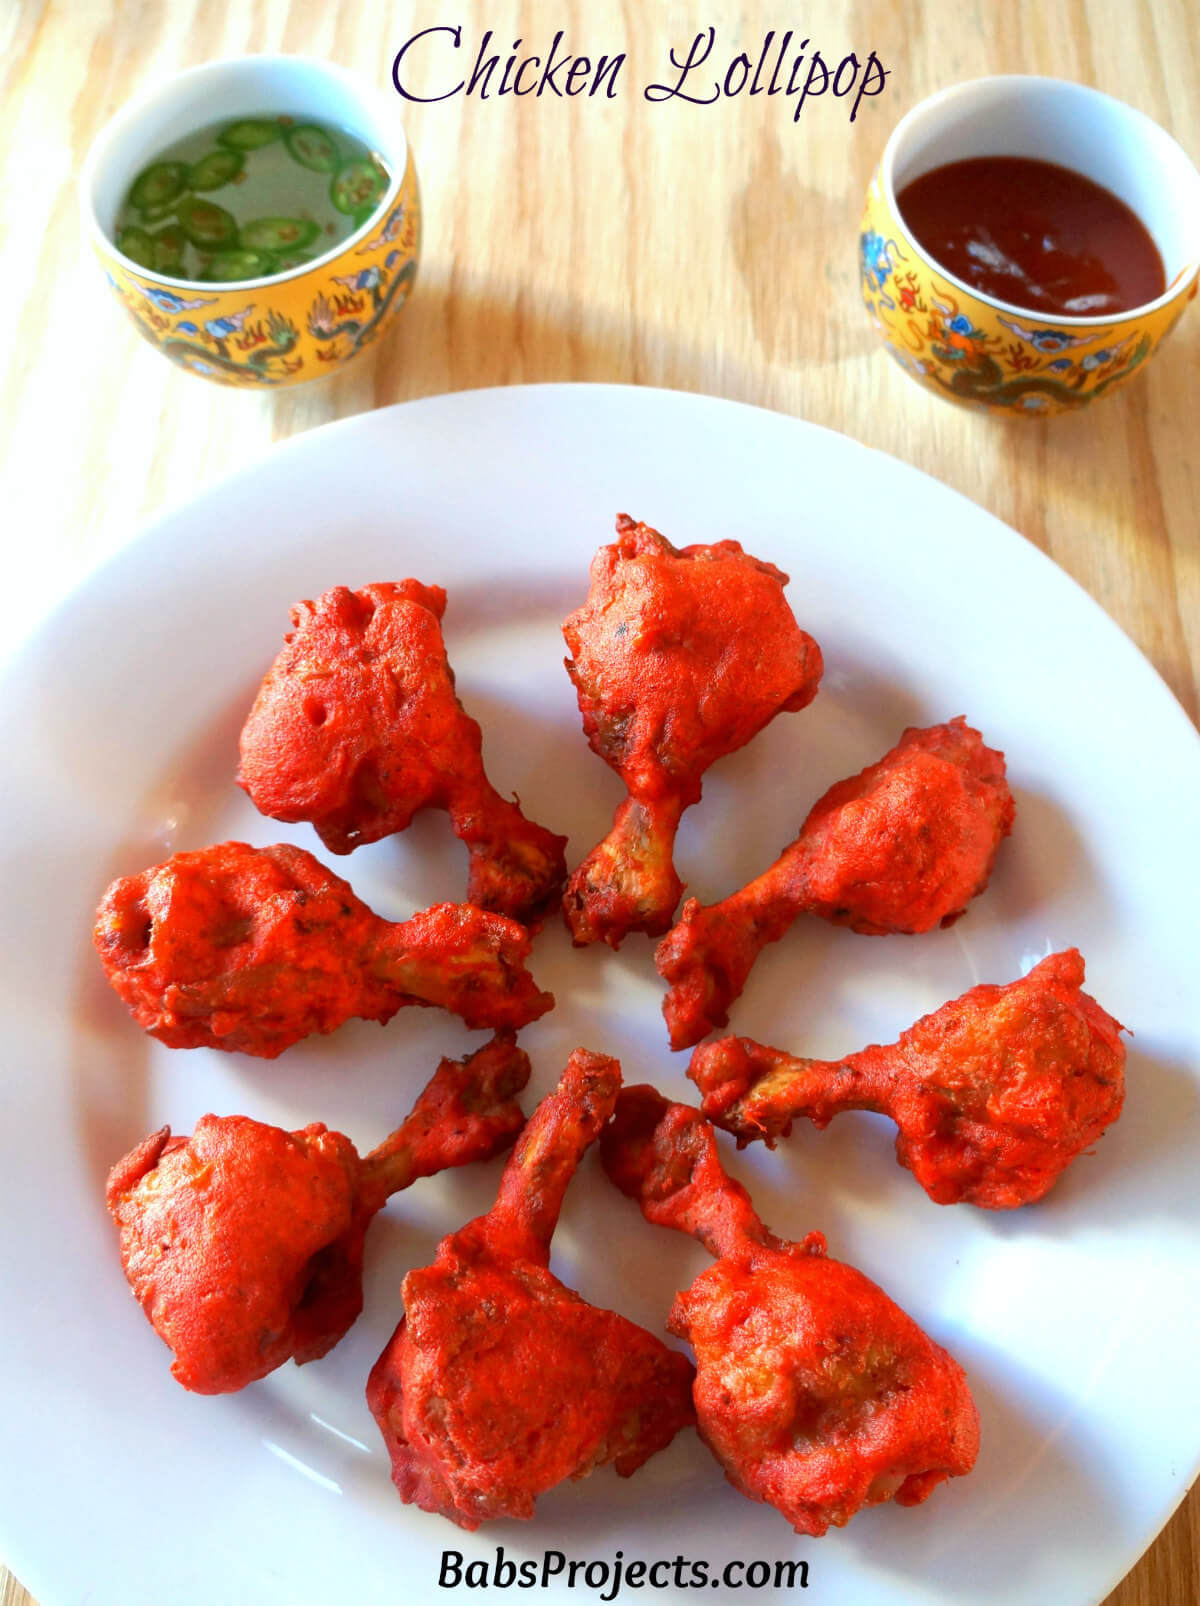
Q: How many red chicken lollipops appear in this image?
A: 8